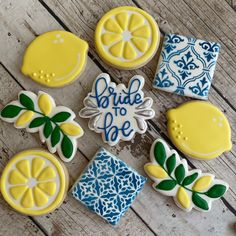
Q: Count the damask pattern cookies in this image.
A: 2